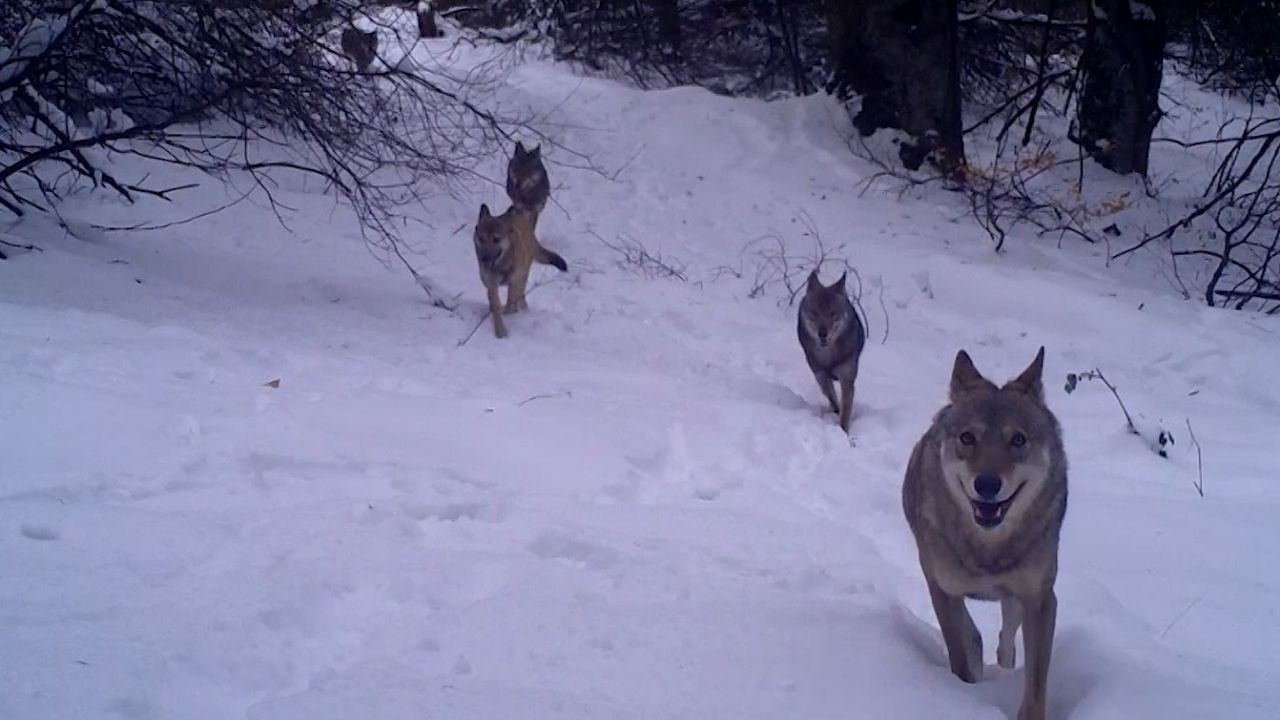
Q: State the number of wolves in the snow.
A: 5